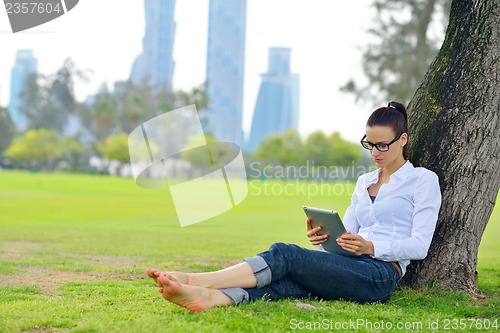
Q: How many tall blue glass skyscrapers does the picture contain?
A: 4